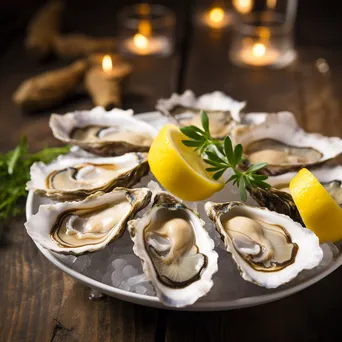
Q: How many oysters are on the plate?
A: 8